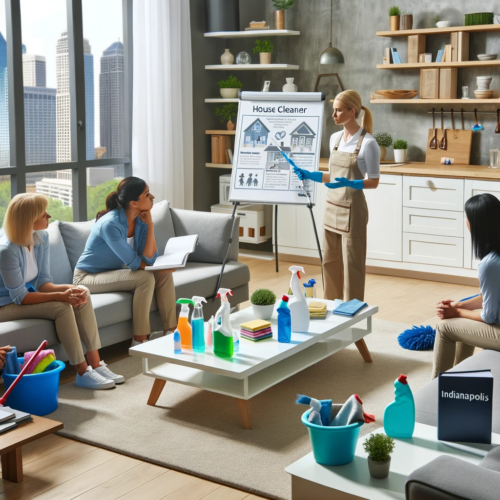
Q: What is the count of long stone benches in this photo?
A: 0